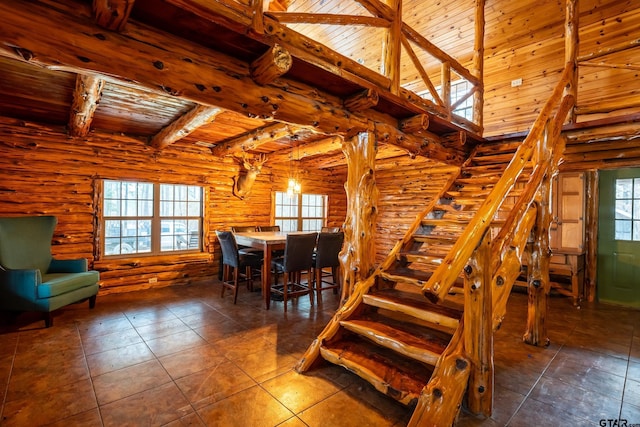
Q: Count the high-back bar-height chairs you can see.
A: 6